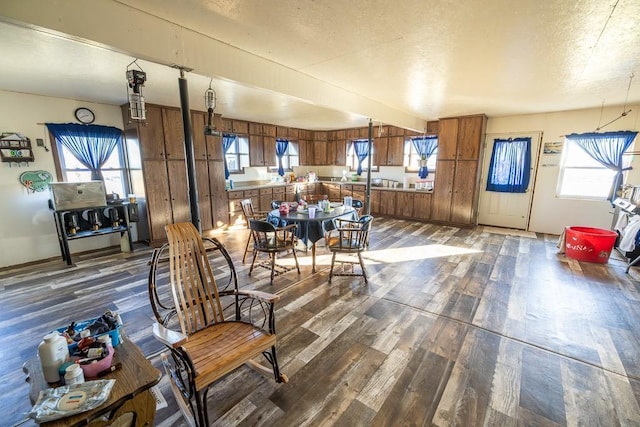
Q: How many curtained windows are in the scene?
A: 7